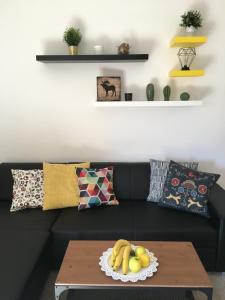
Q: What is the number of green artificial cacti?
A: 3